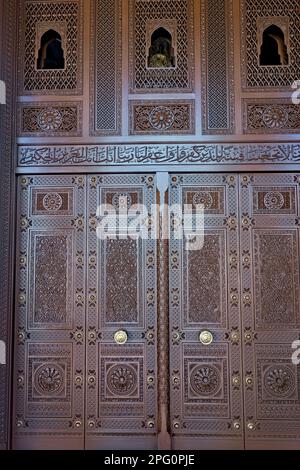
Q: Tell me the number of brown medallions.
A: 11